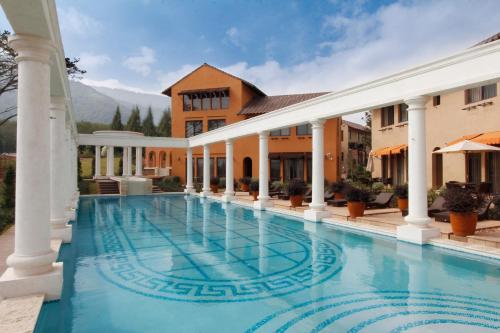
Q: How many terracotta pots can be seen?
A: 8